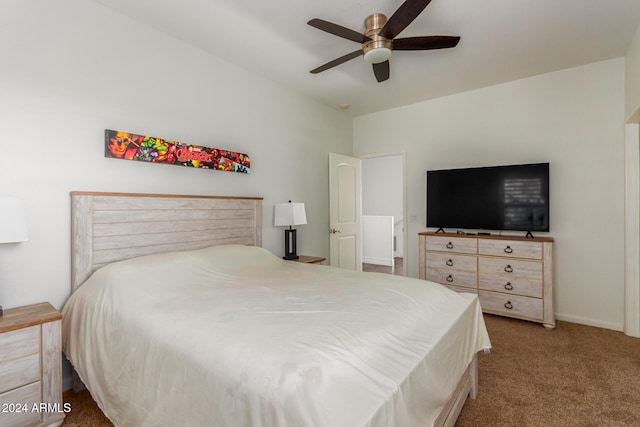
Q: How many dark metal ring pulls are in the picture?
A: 7